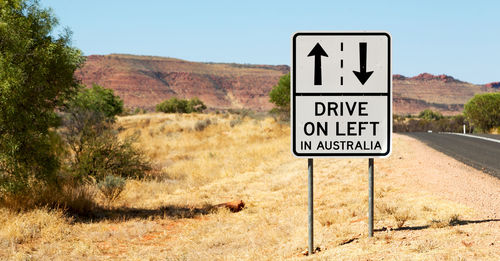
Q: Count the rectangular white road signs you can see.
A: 1